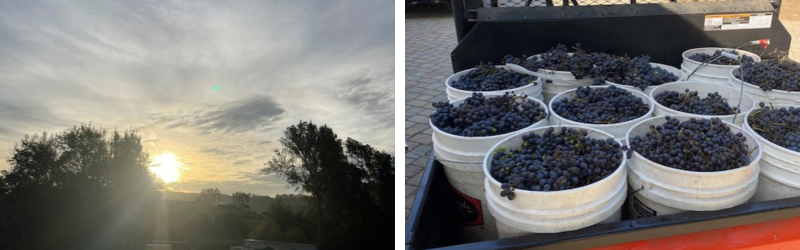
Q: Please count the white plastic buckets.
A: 11